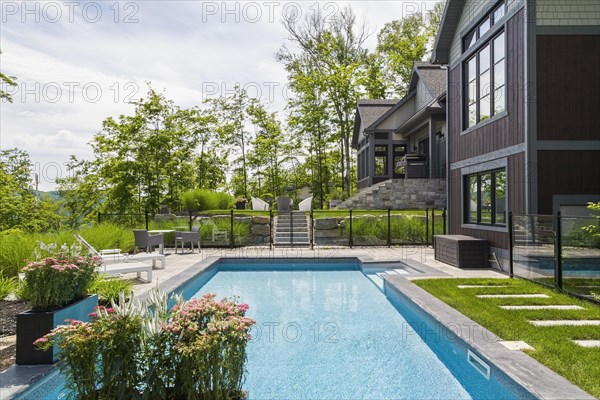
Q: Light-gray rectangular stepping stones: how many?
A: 5